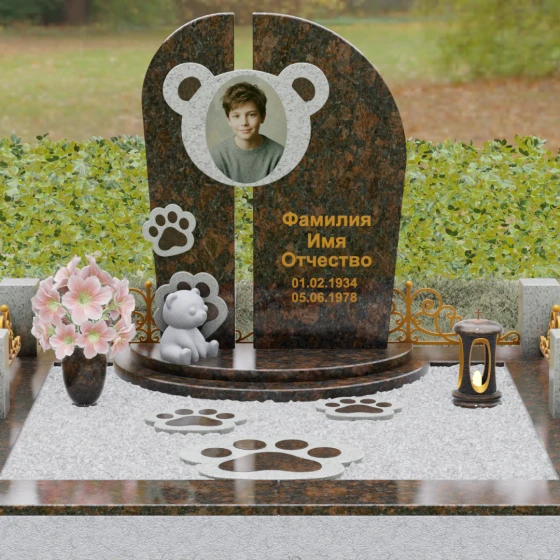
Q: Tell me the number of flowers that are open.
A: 9